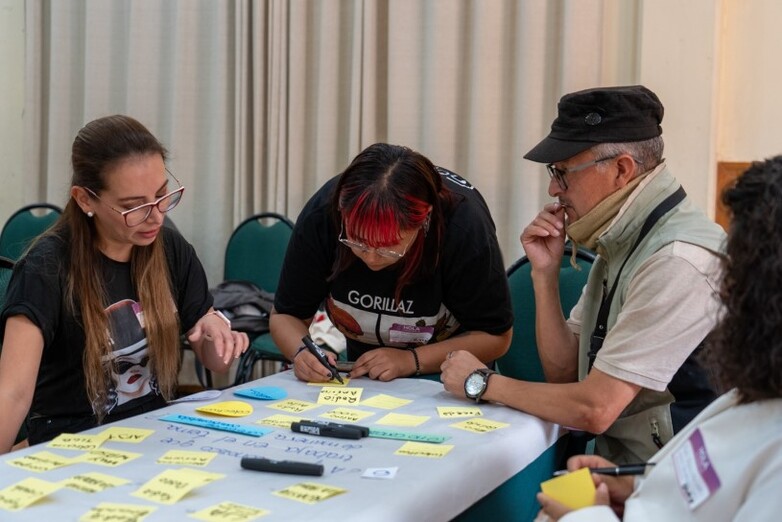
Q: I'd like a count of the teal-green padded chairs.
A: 4